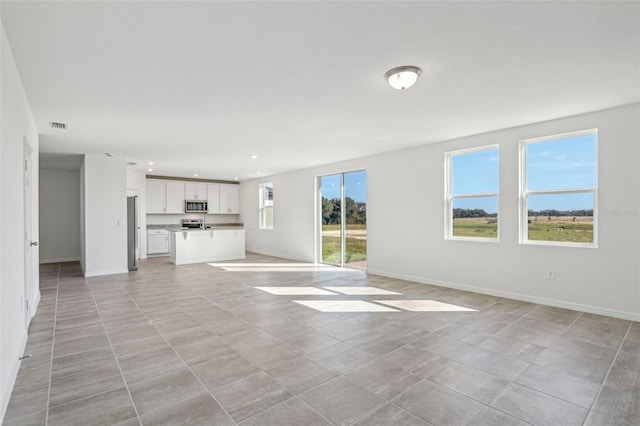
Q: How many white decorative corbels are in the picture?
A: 3